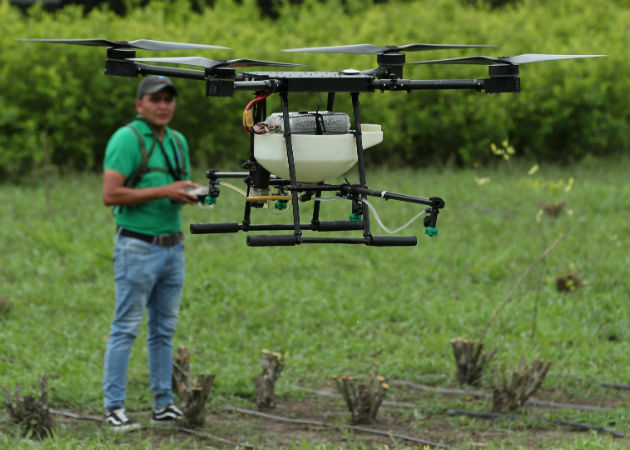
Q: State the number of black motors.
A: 4